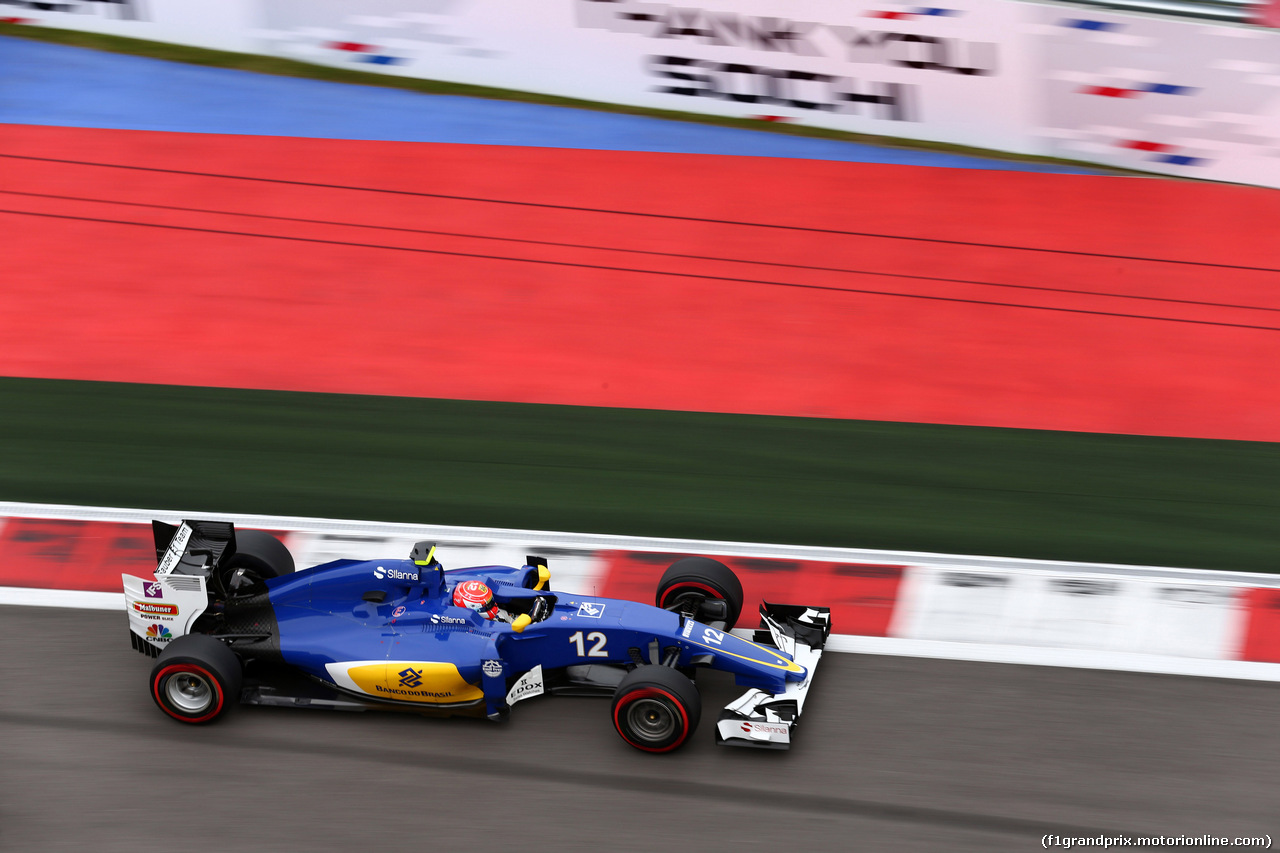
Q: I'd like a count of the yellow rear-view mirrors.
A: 2